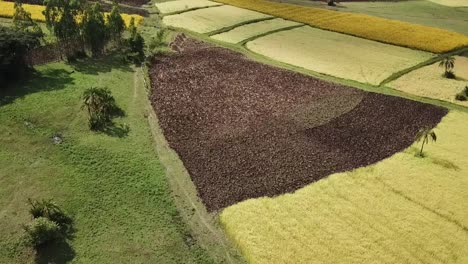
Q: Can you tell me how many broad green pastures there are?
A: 1